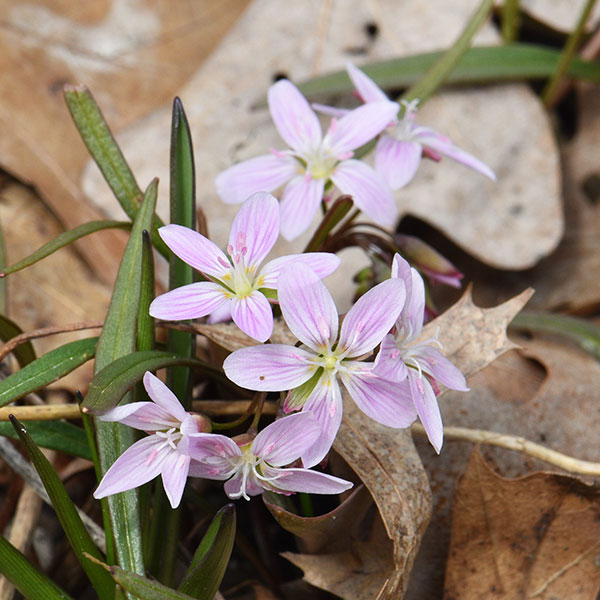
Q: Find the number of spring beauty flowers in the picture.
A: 7